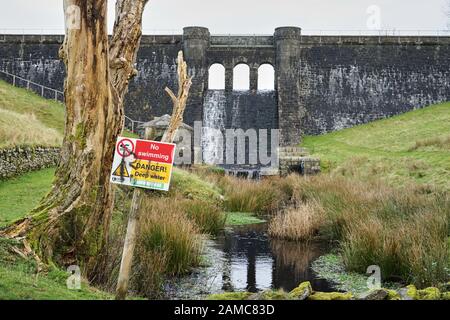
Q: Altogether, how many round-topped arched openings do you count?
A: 3